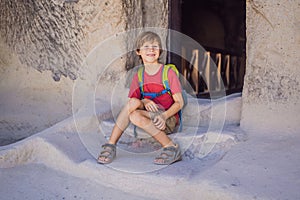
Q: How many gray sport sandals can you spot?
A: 2